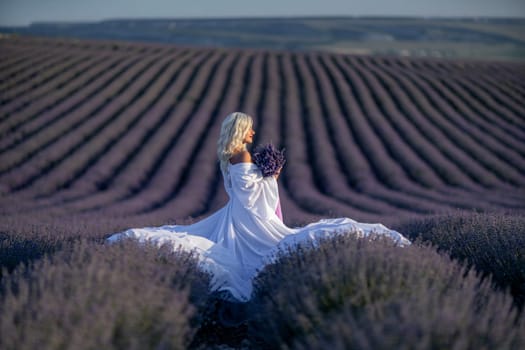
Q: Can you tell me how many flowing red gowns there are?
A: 0